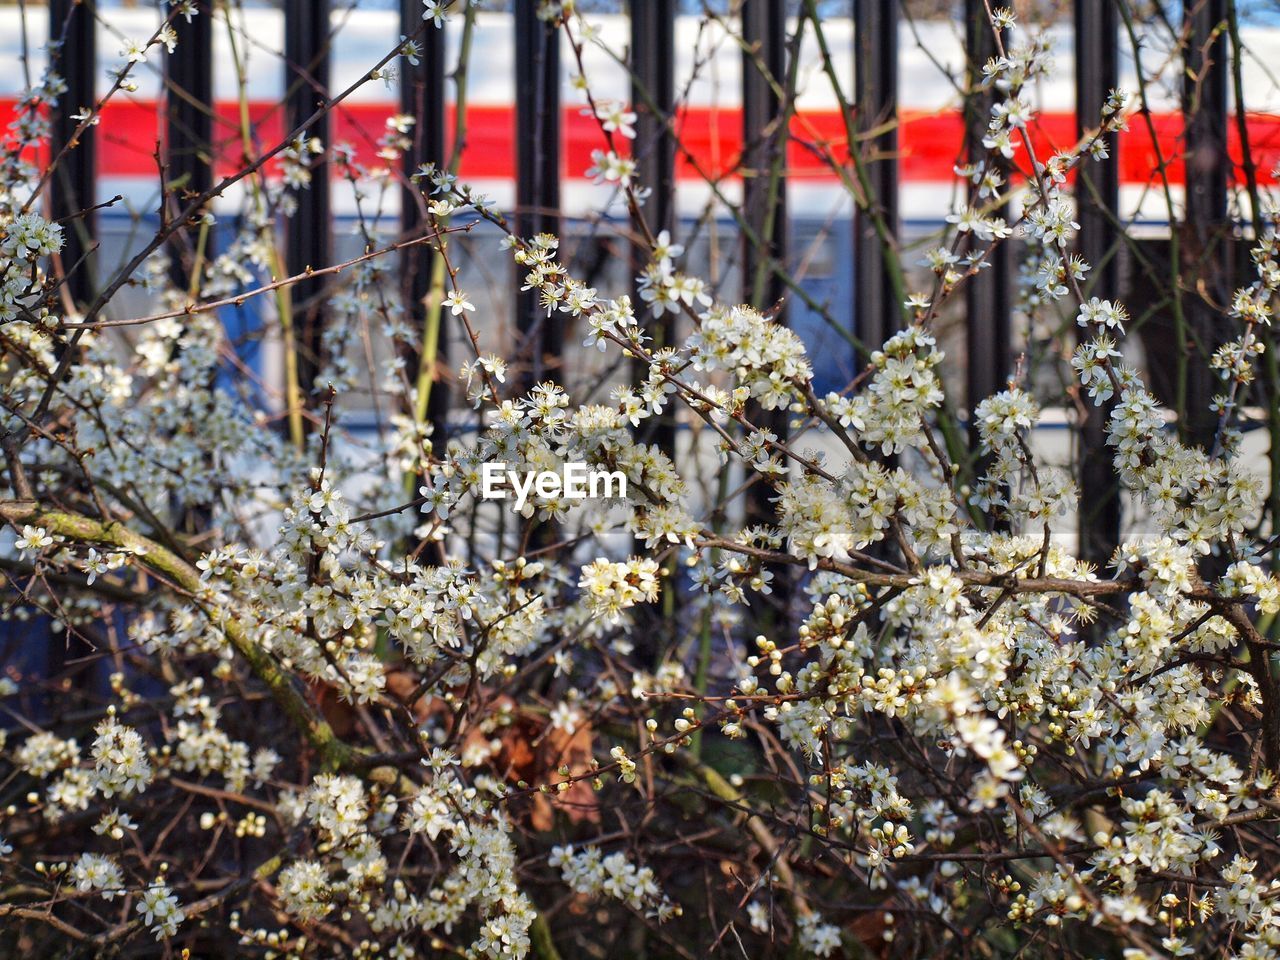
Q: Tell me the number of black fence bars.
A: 11